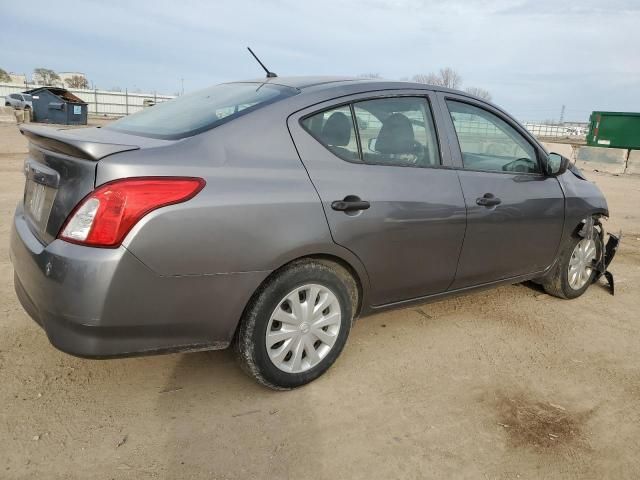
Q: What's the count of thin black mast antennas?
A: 1